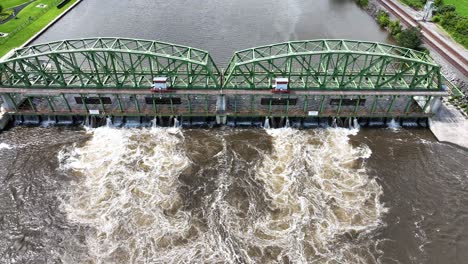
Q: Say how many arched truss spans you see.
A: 2